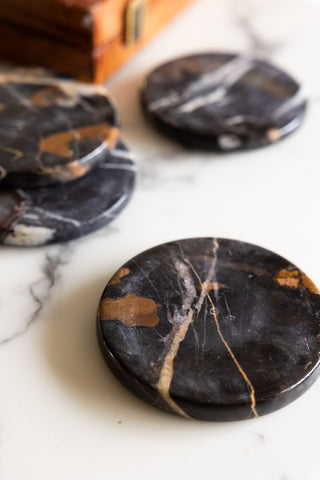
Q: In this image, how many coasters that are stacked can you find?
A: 2